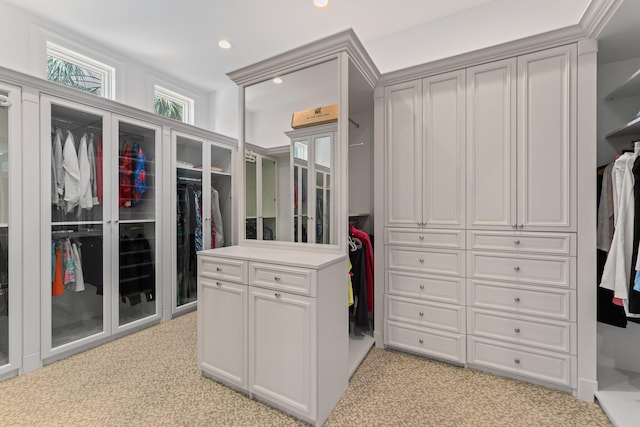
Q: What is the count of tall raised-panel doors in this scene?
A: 4